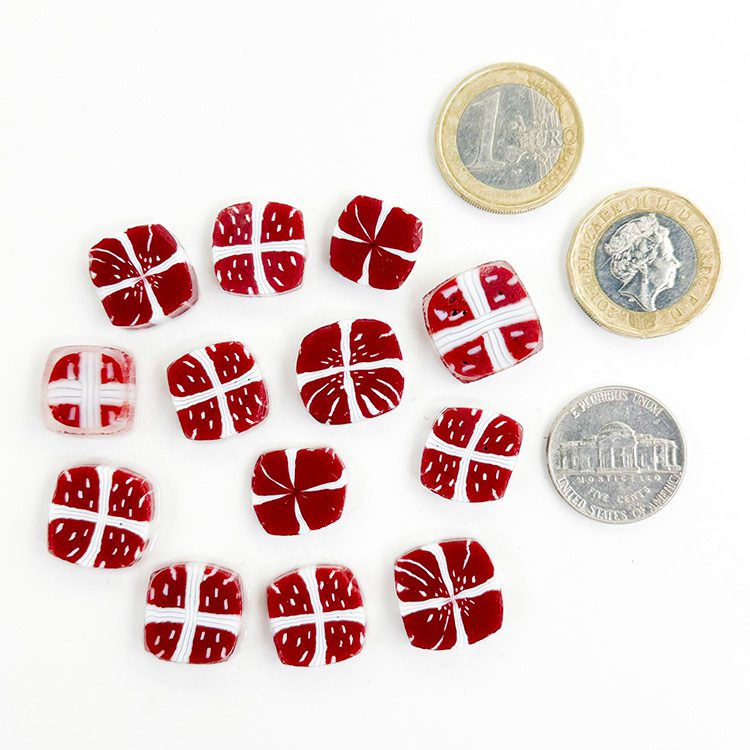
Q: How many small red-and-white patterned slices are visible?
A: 13